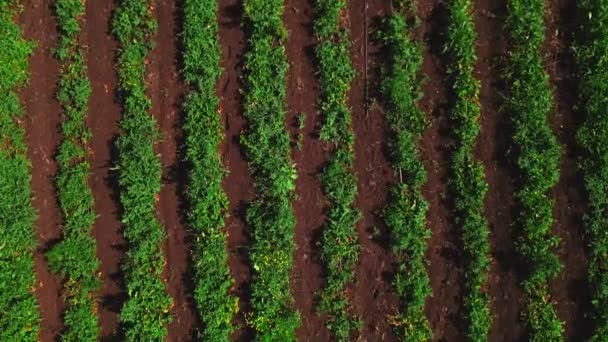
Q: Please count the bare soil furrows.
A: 9